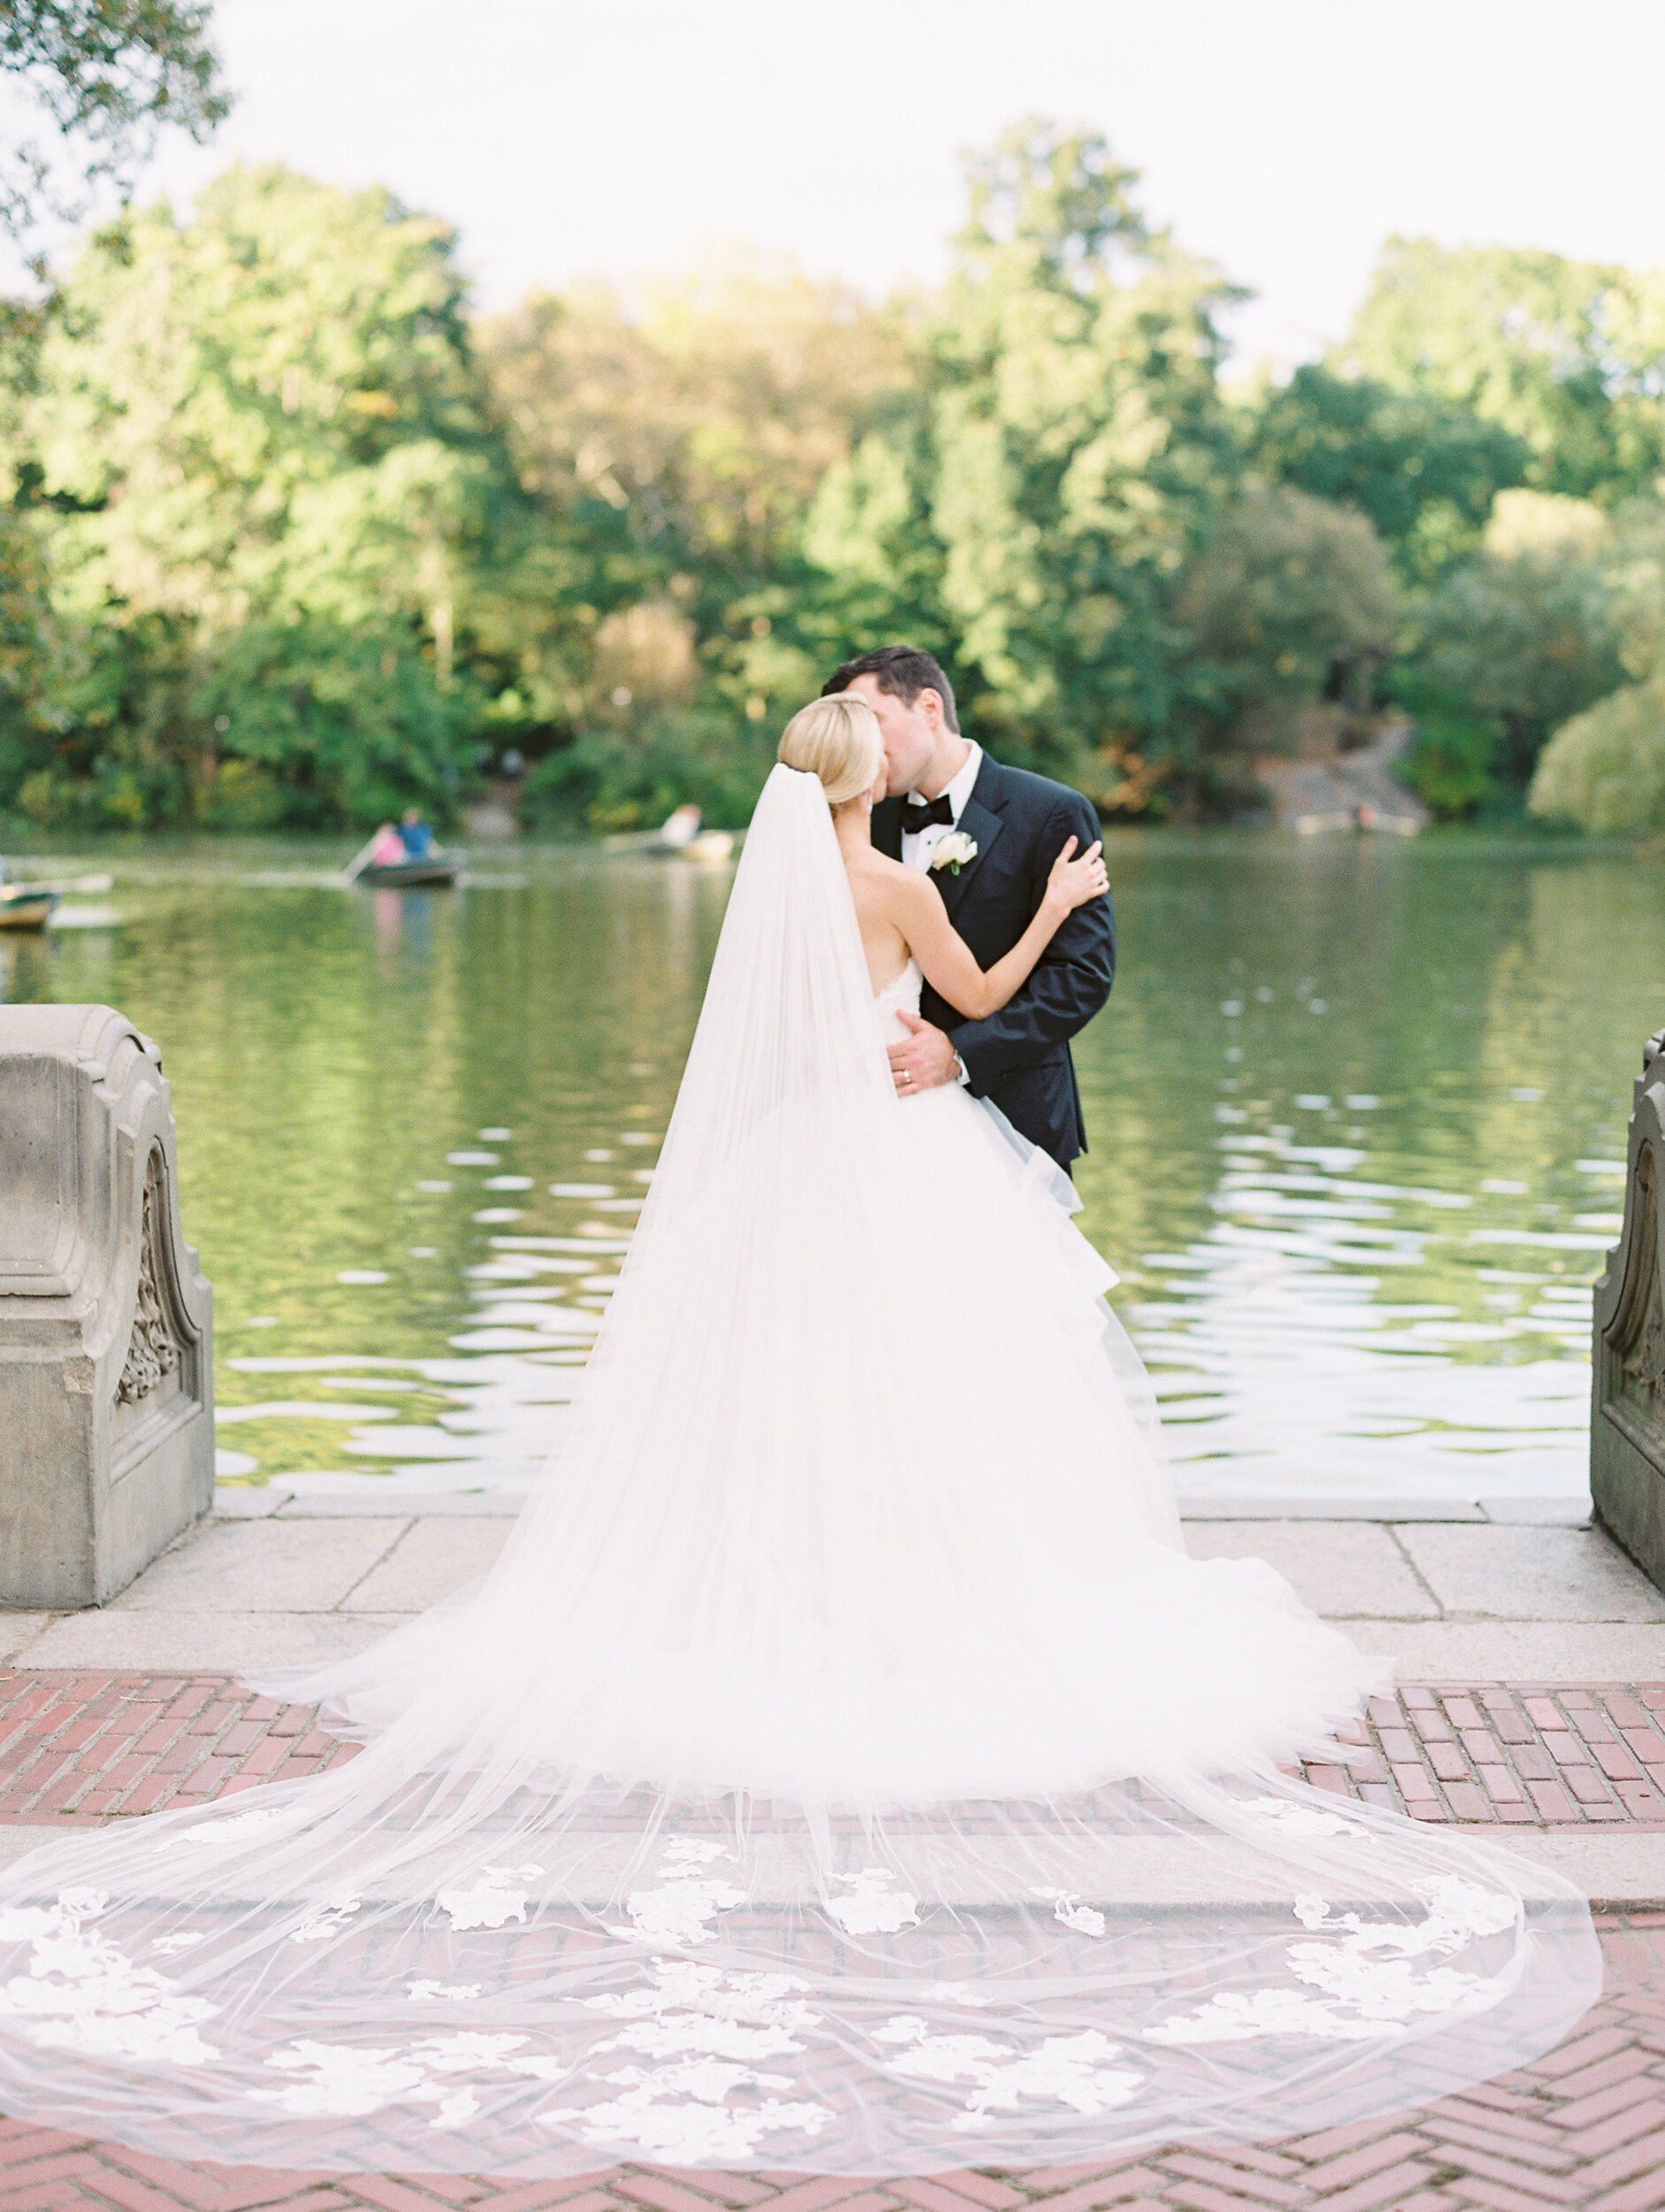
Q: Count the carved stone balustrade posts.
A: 2